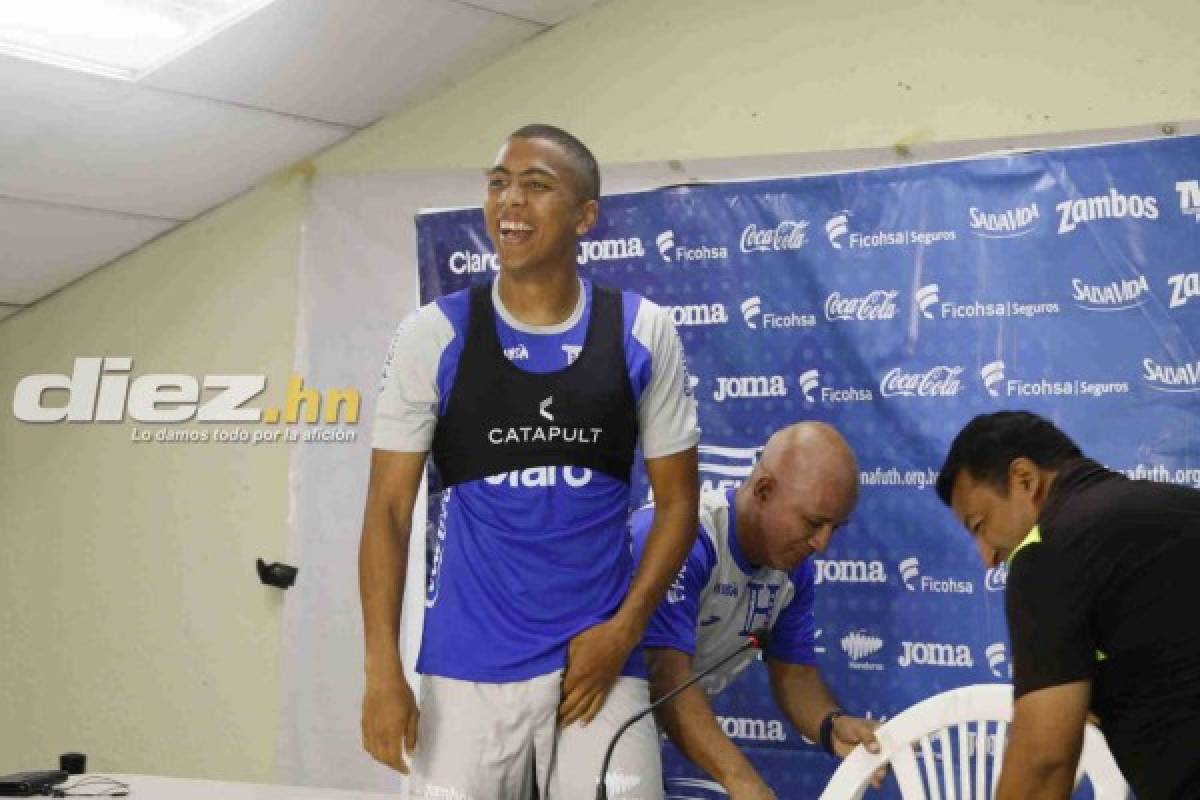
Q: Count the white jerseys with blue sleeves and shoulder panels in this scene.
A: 1